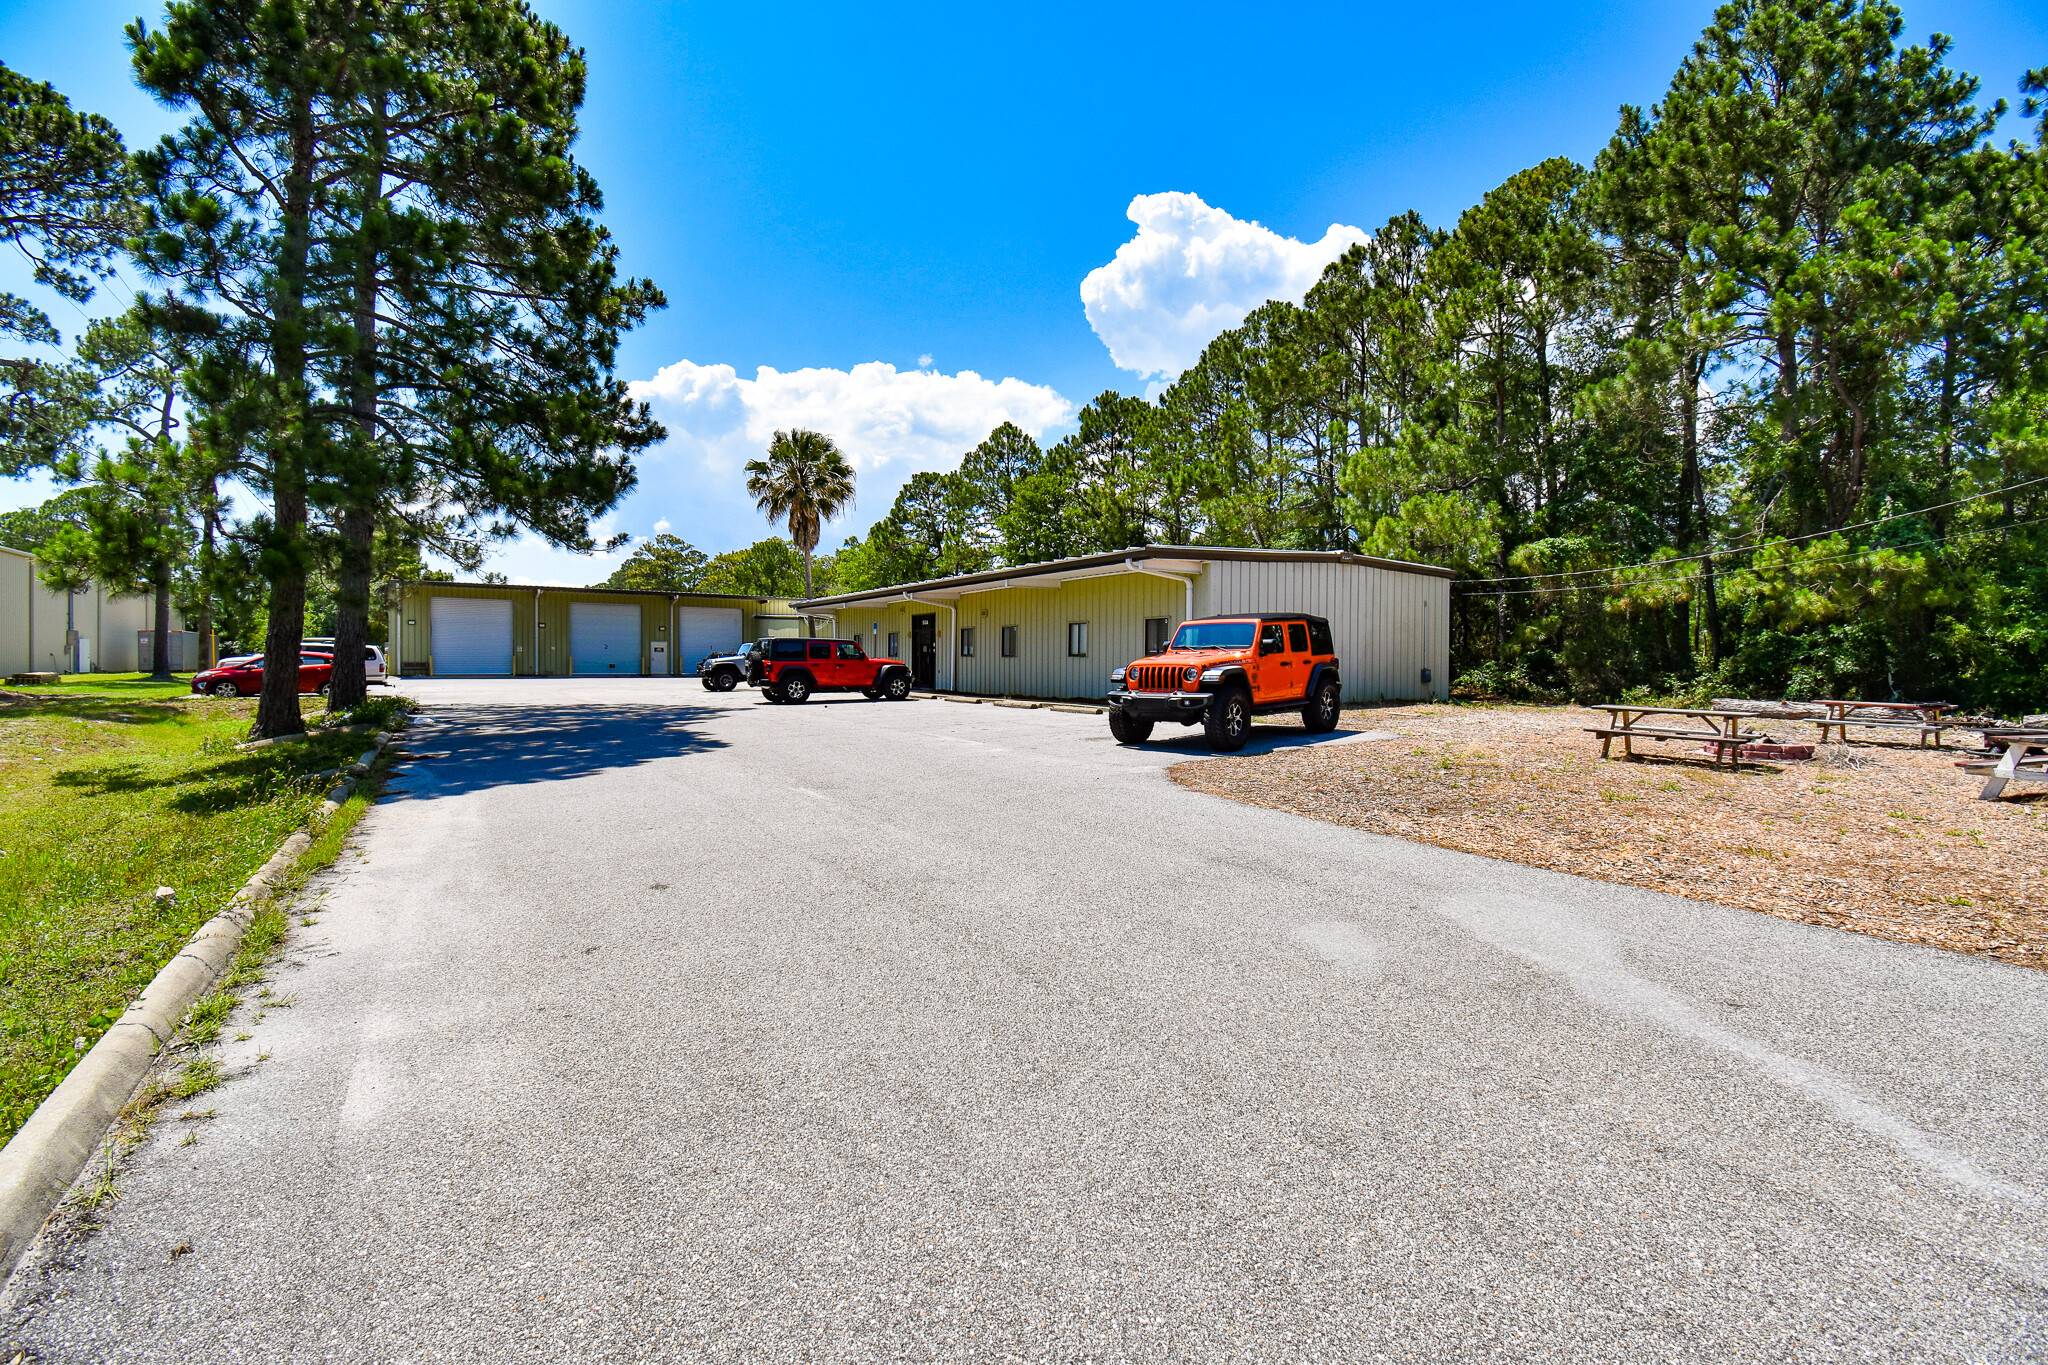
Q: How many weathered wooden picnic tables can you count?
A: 3